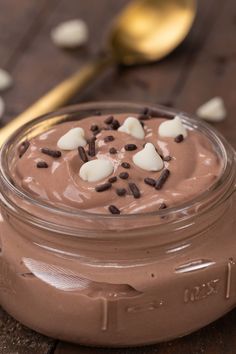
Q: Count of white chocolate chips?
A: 9